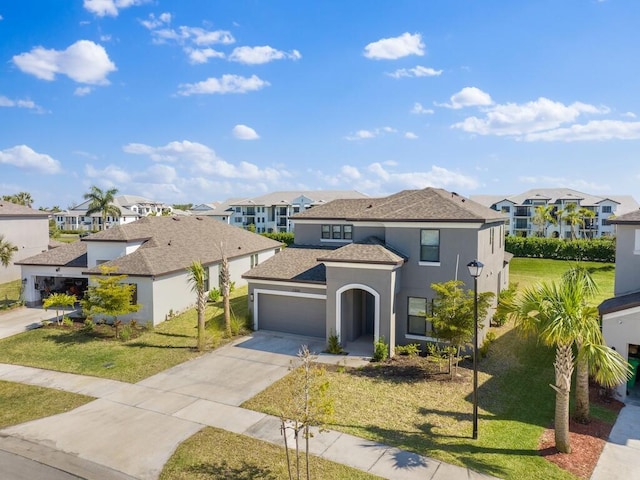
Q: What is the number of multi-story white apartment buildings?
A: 3